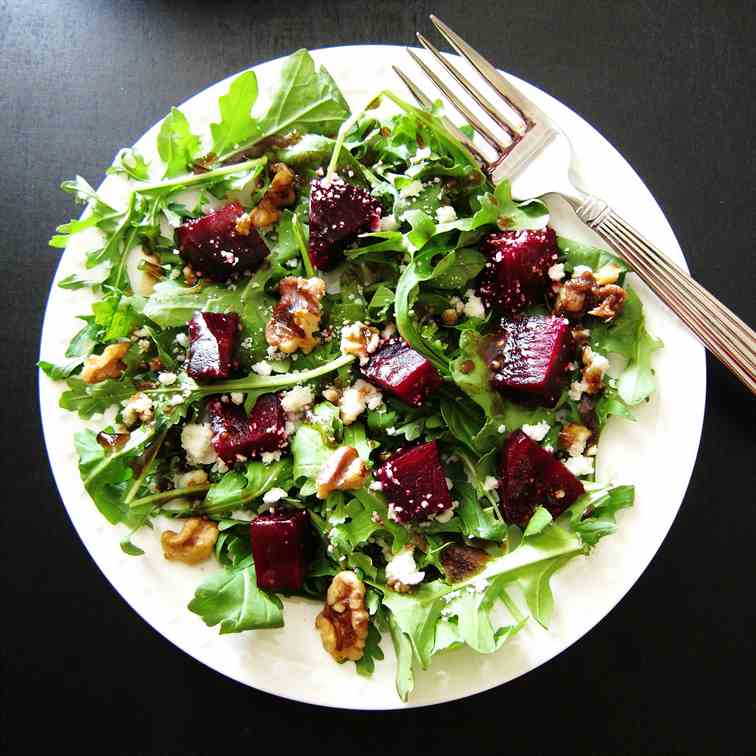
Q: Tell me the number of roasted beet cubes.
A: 10